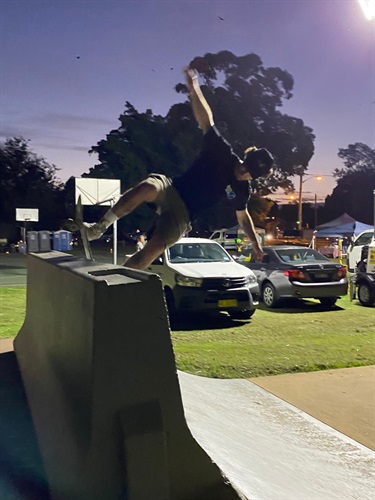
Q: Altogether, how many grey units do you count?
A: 2